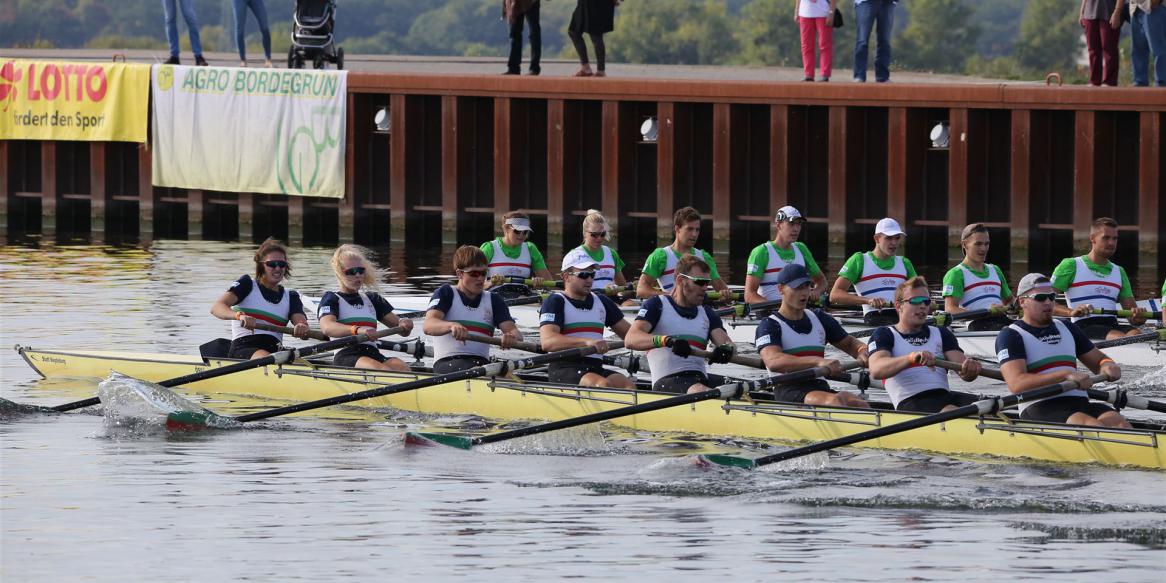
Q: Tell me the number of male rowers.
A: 11